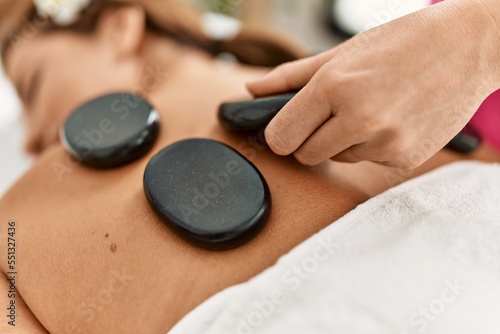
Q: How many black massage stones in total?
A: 4